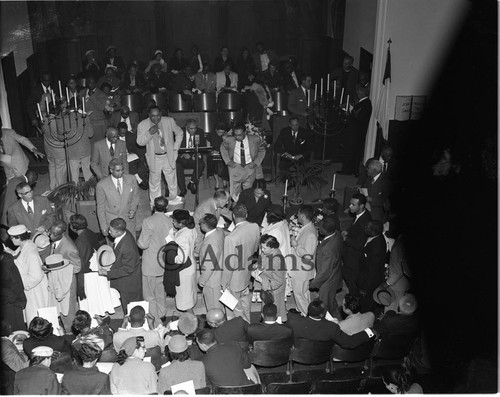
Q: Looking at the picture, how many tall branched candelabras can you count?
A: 2